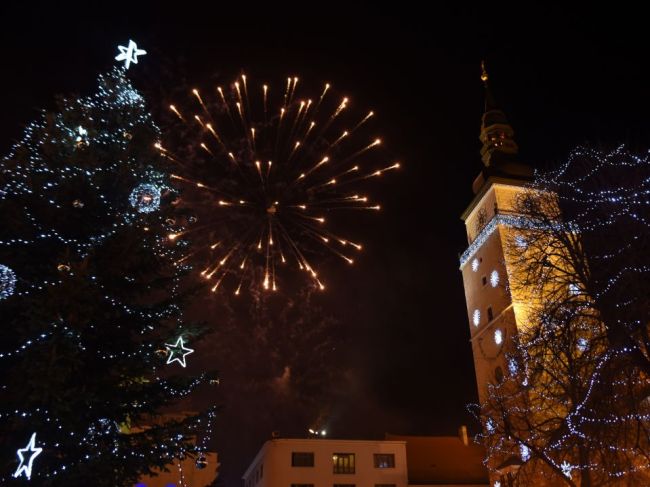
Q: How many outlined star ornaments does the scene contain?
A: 3